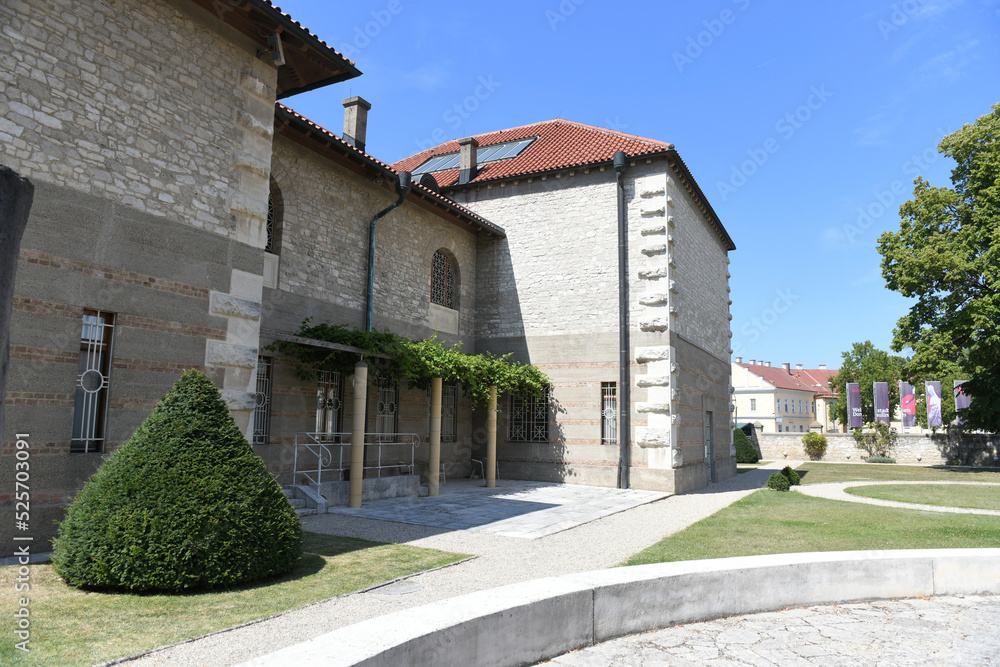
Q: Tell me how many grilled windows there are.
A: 9